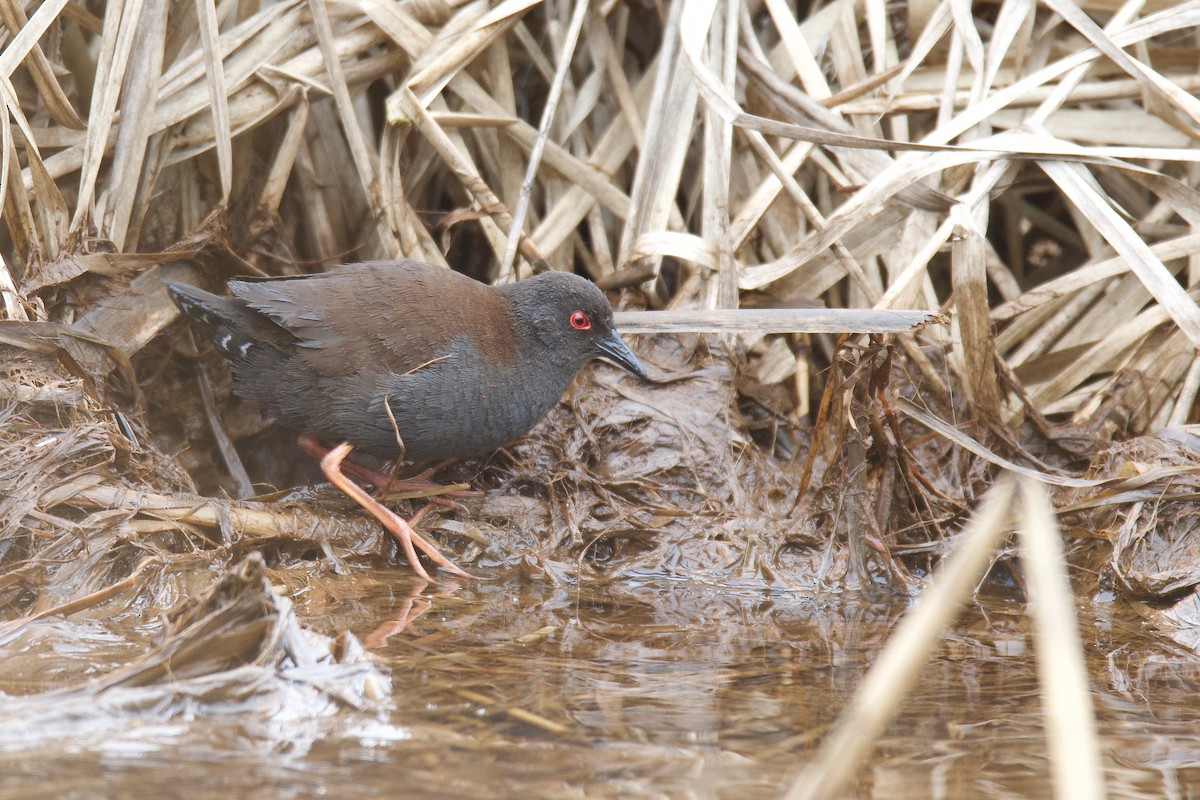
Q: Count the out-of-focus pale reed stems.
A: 2